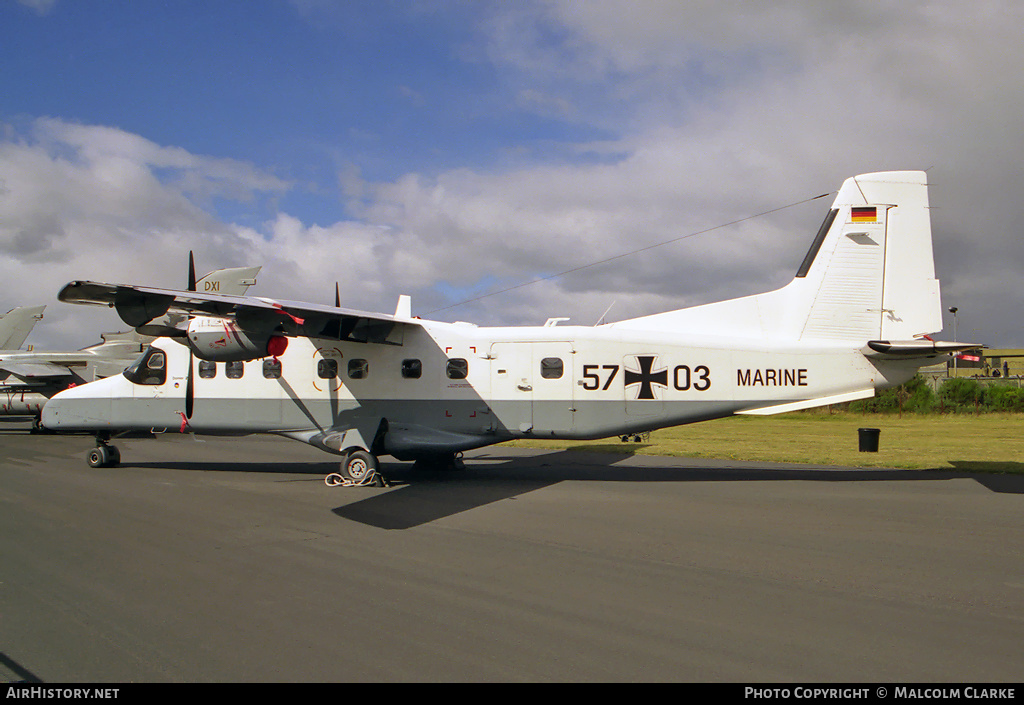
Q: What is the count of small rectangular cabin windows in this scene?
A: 8